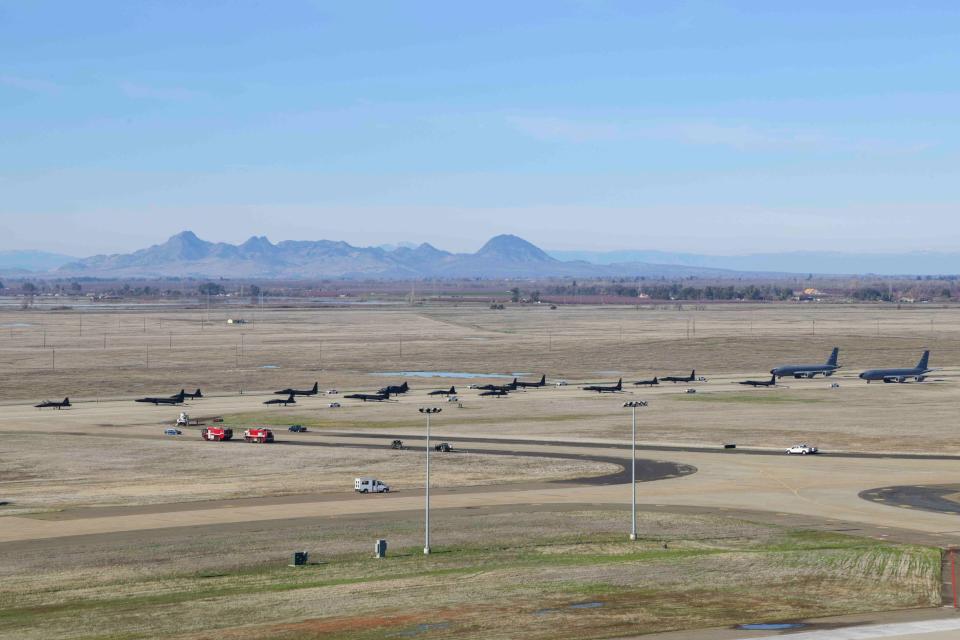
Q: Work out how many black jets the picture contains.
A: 15